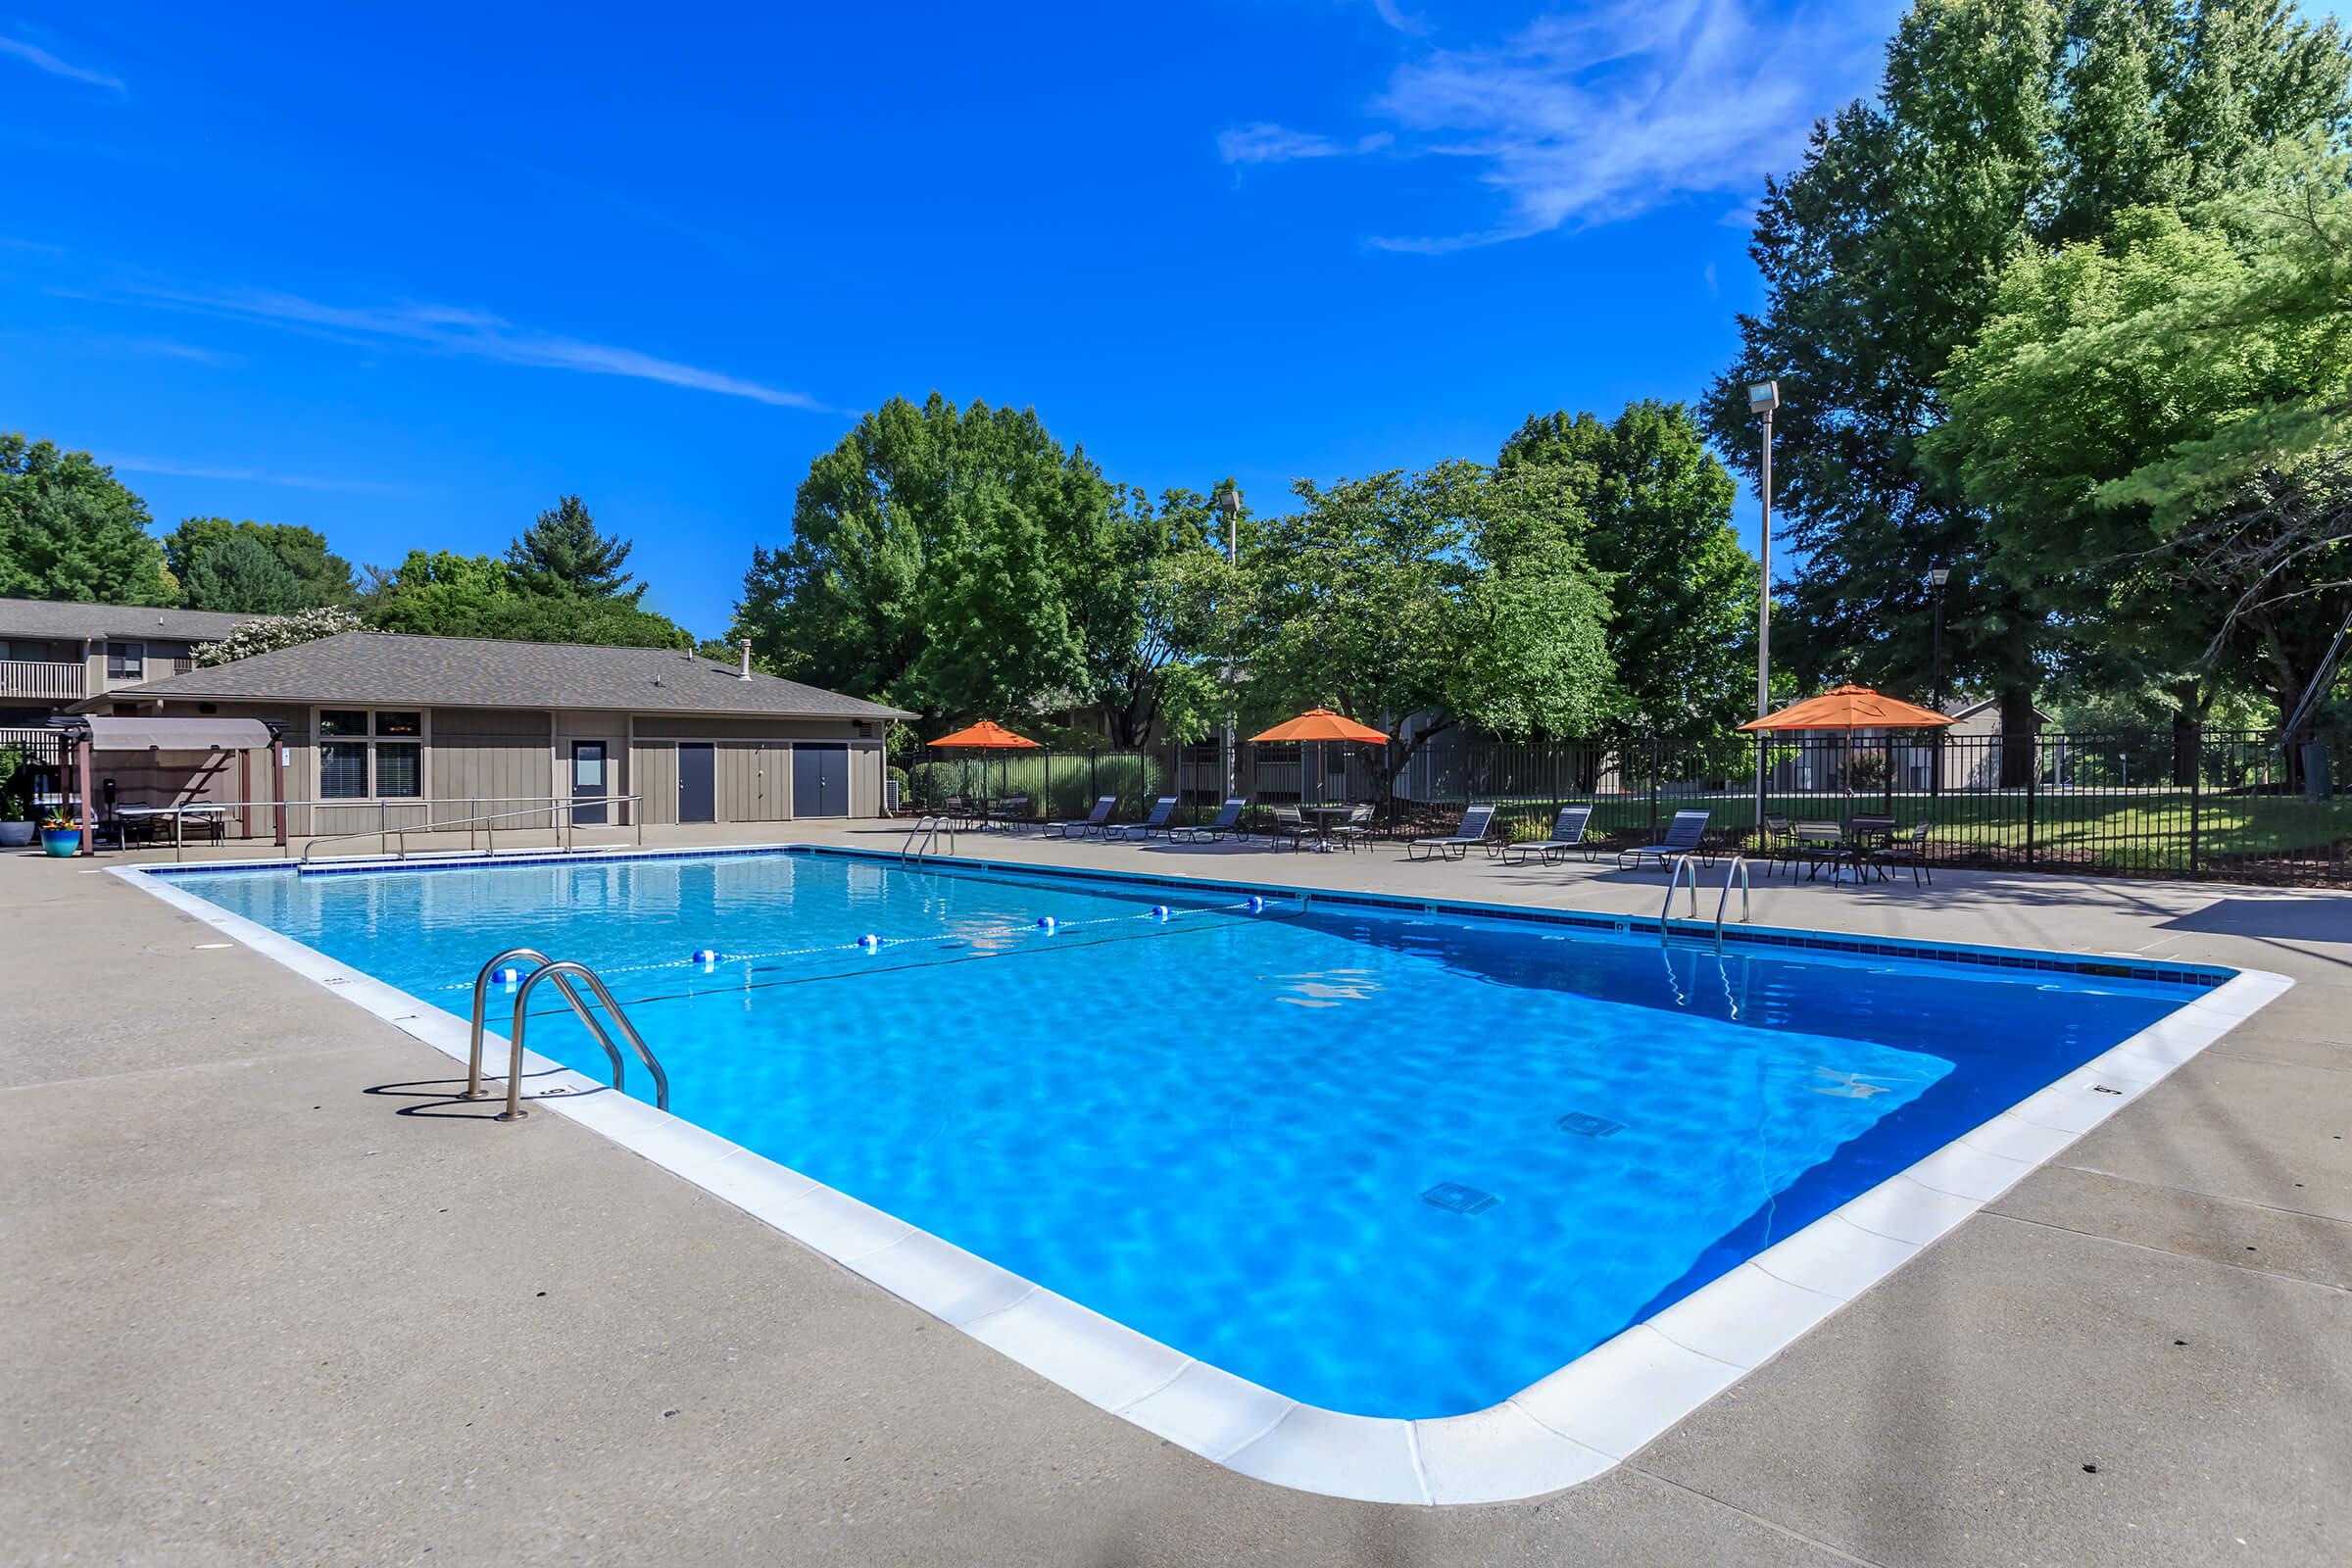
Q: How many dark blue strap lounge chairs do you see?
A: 6